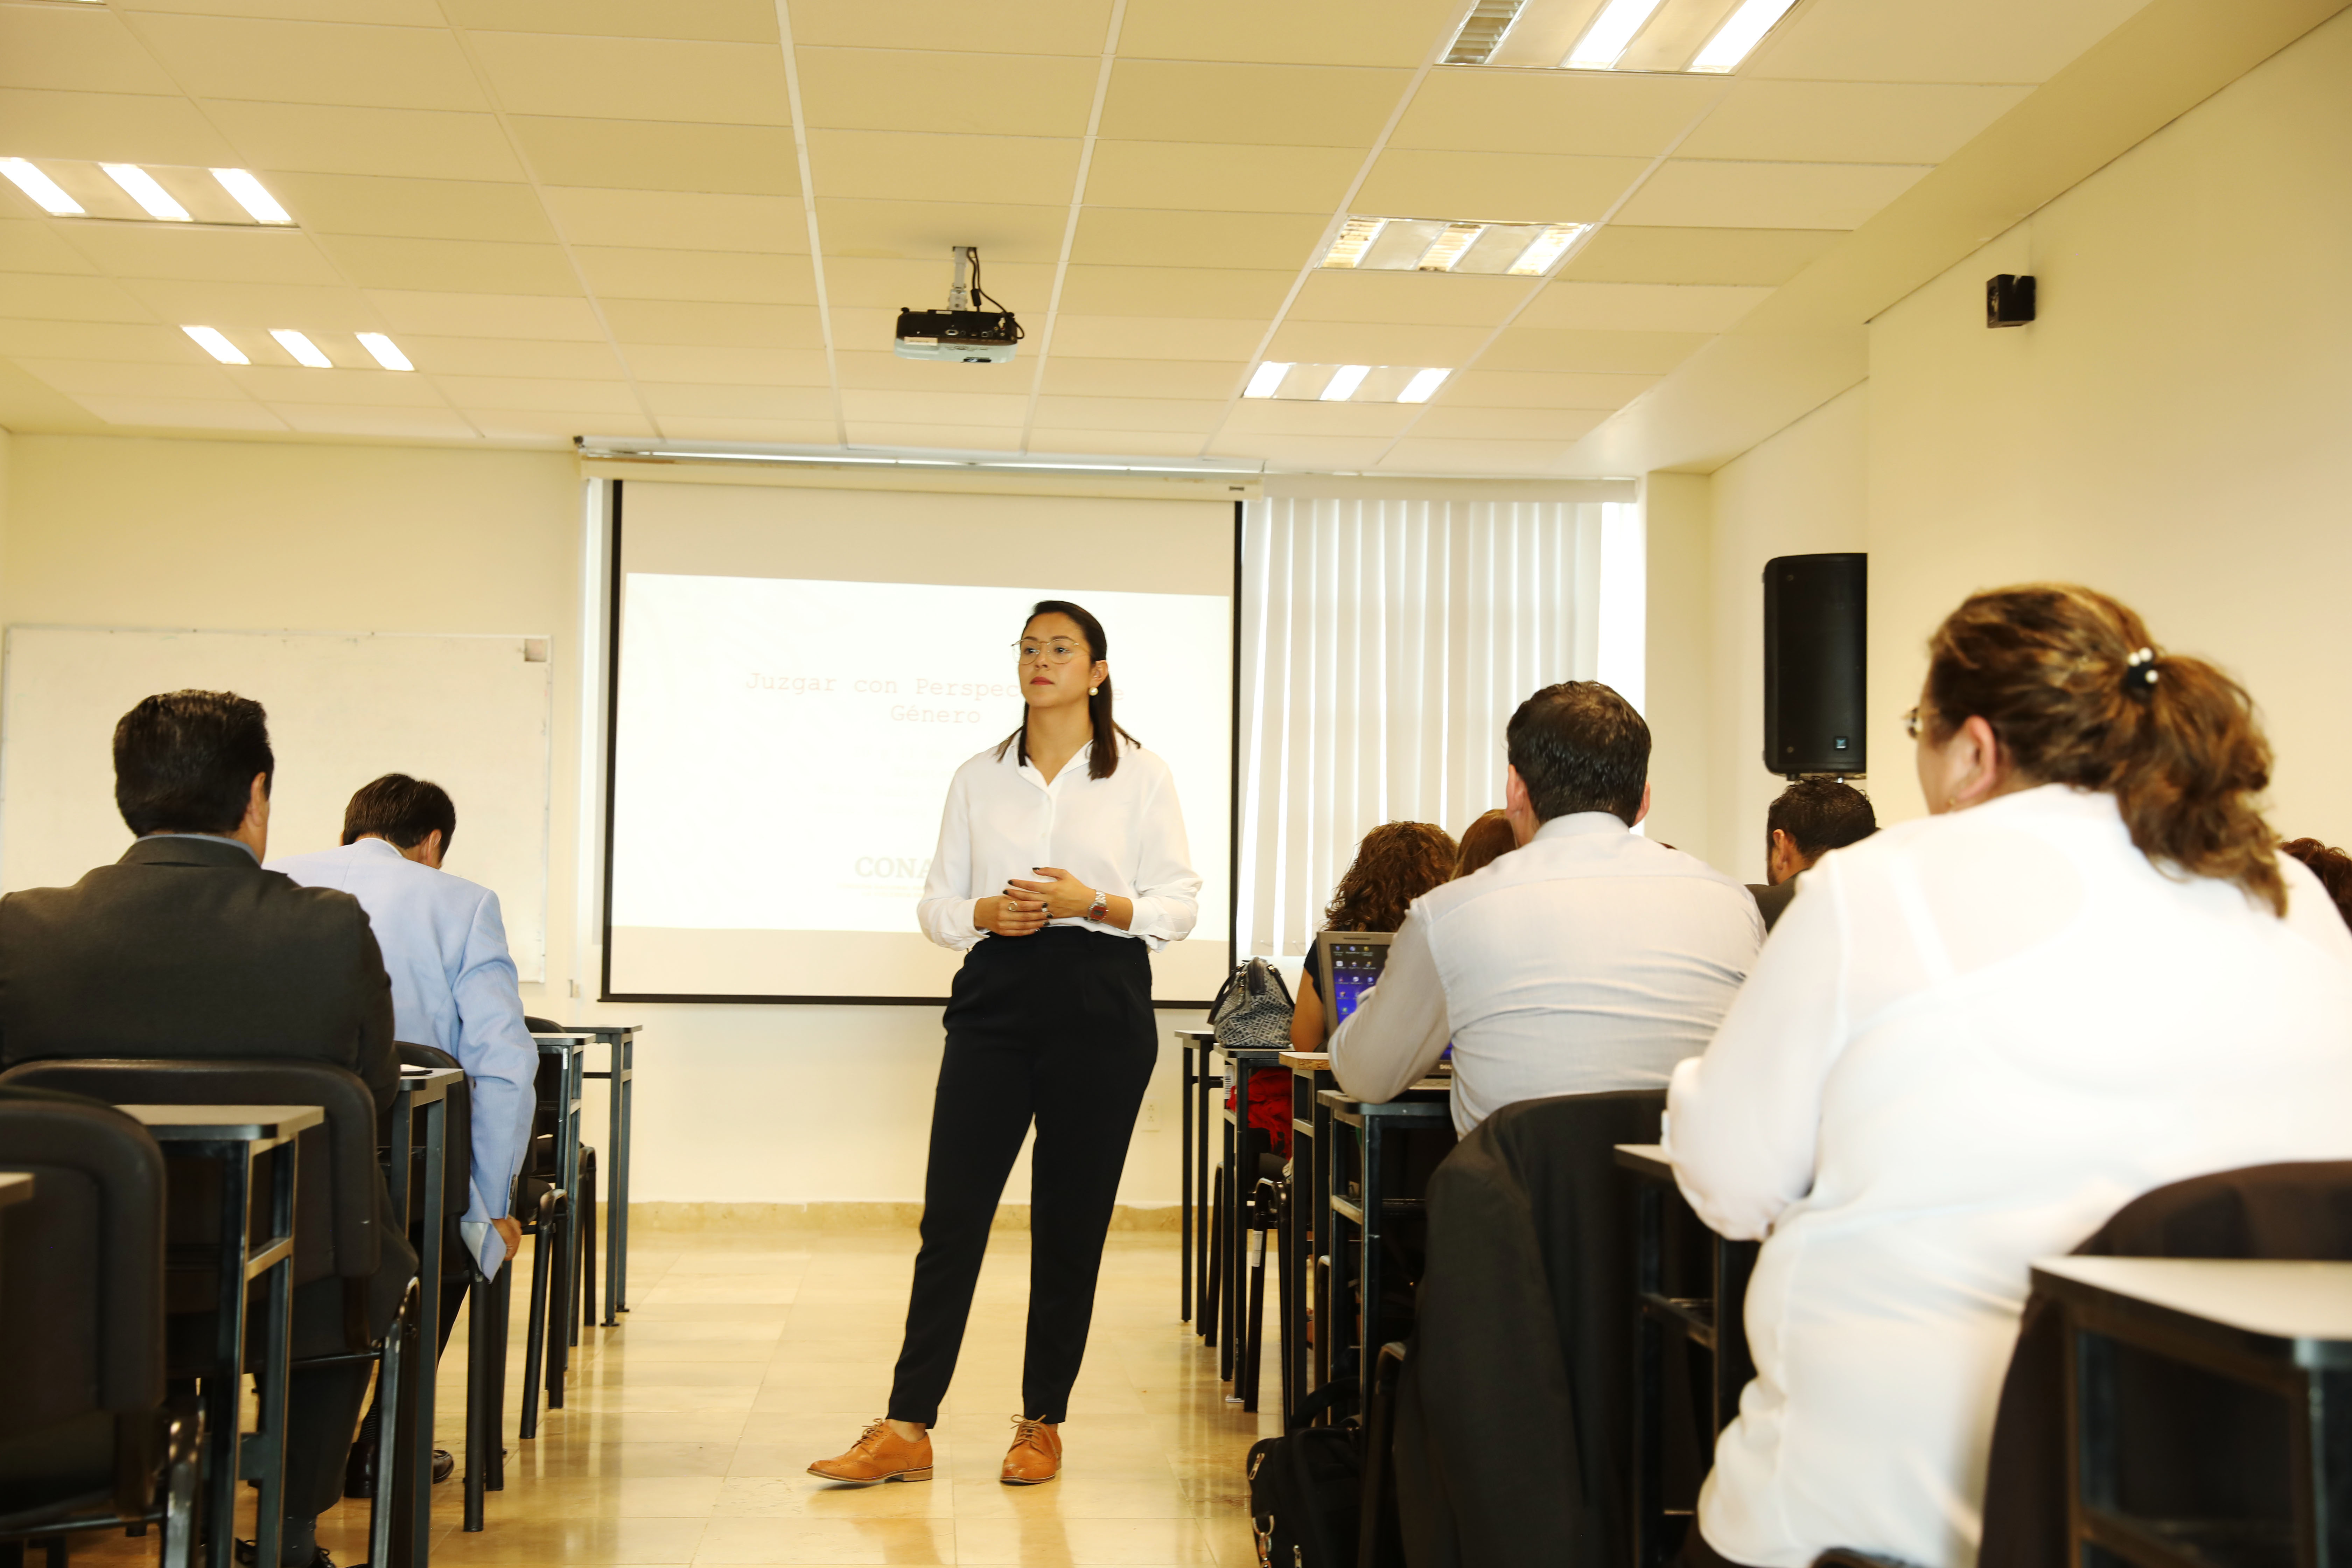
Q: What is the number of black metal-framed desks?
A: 11